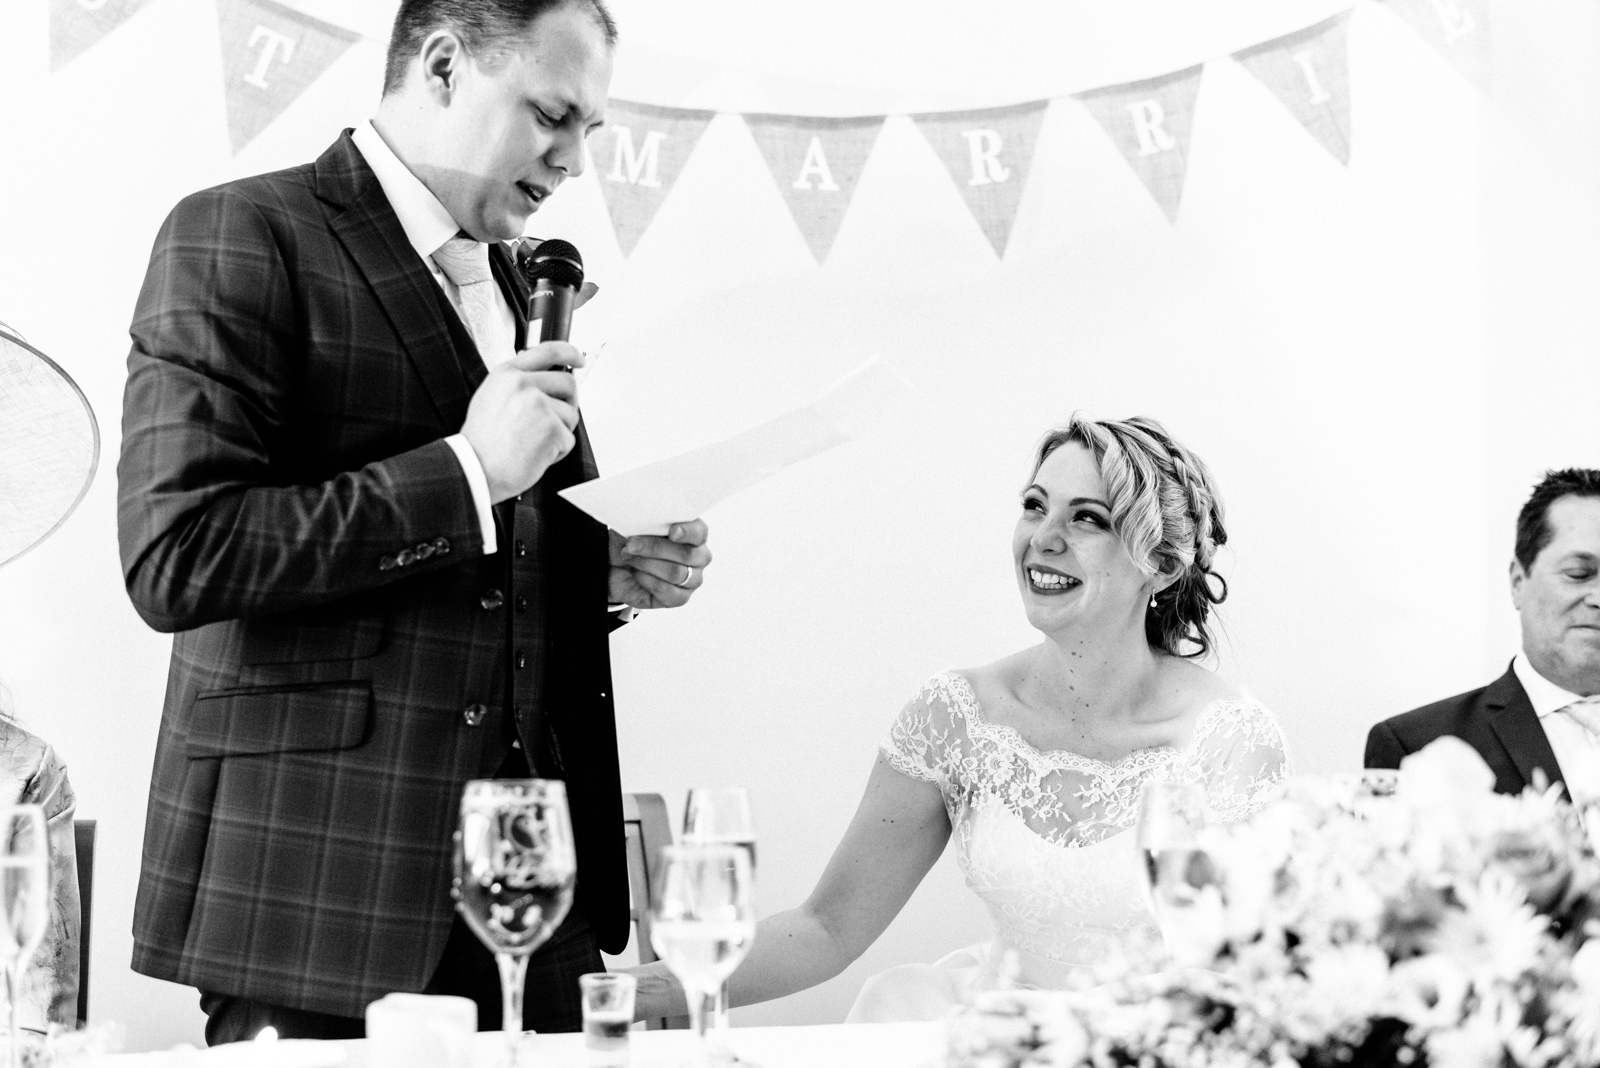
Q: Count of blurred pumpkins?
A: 0